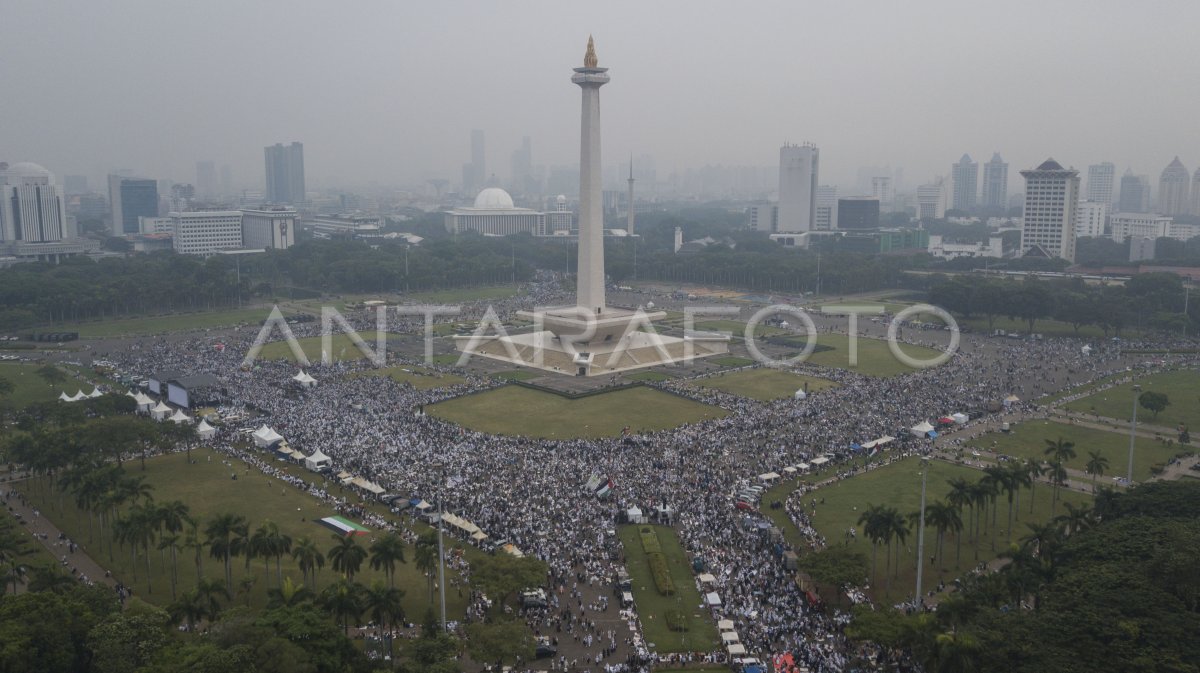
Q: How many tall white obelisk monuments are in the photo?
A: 1